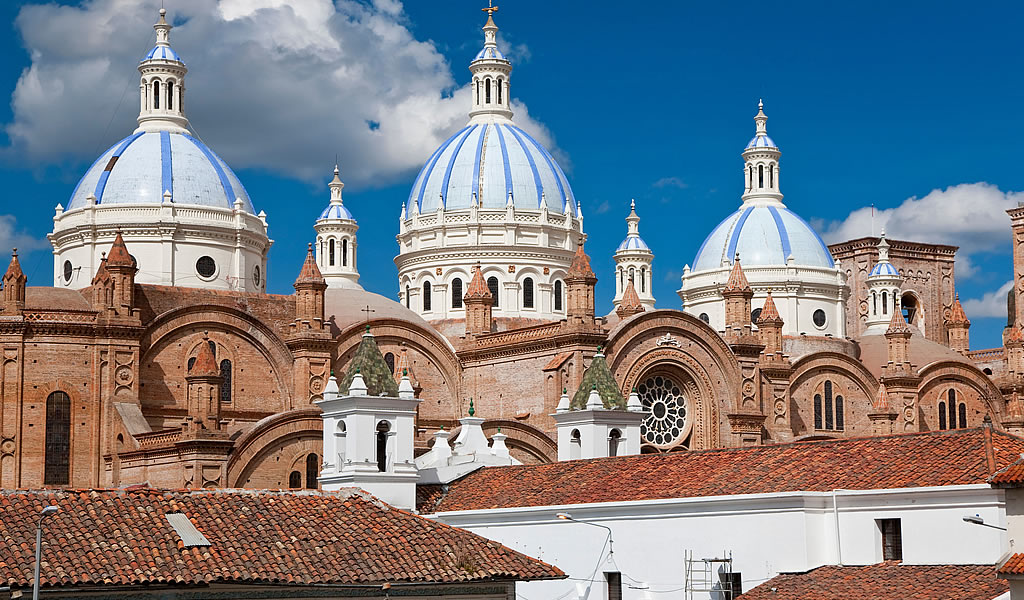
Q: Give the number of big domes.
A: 3